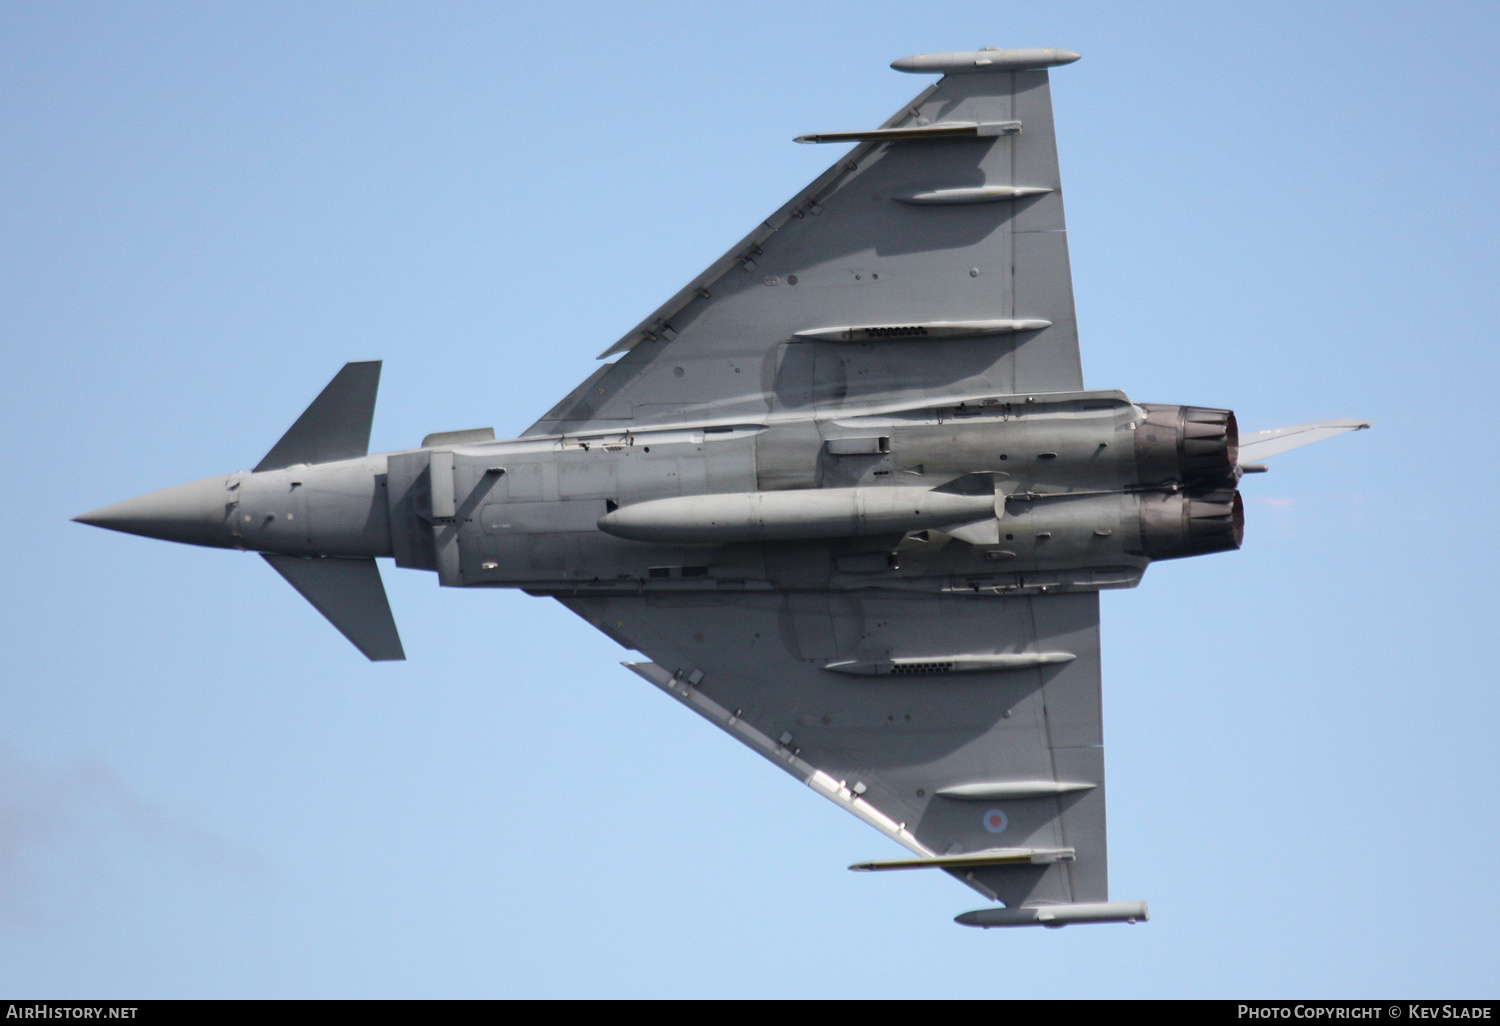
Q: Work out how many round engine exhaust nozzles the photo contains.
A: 2